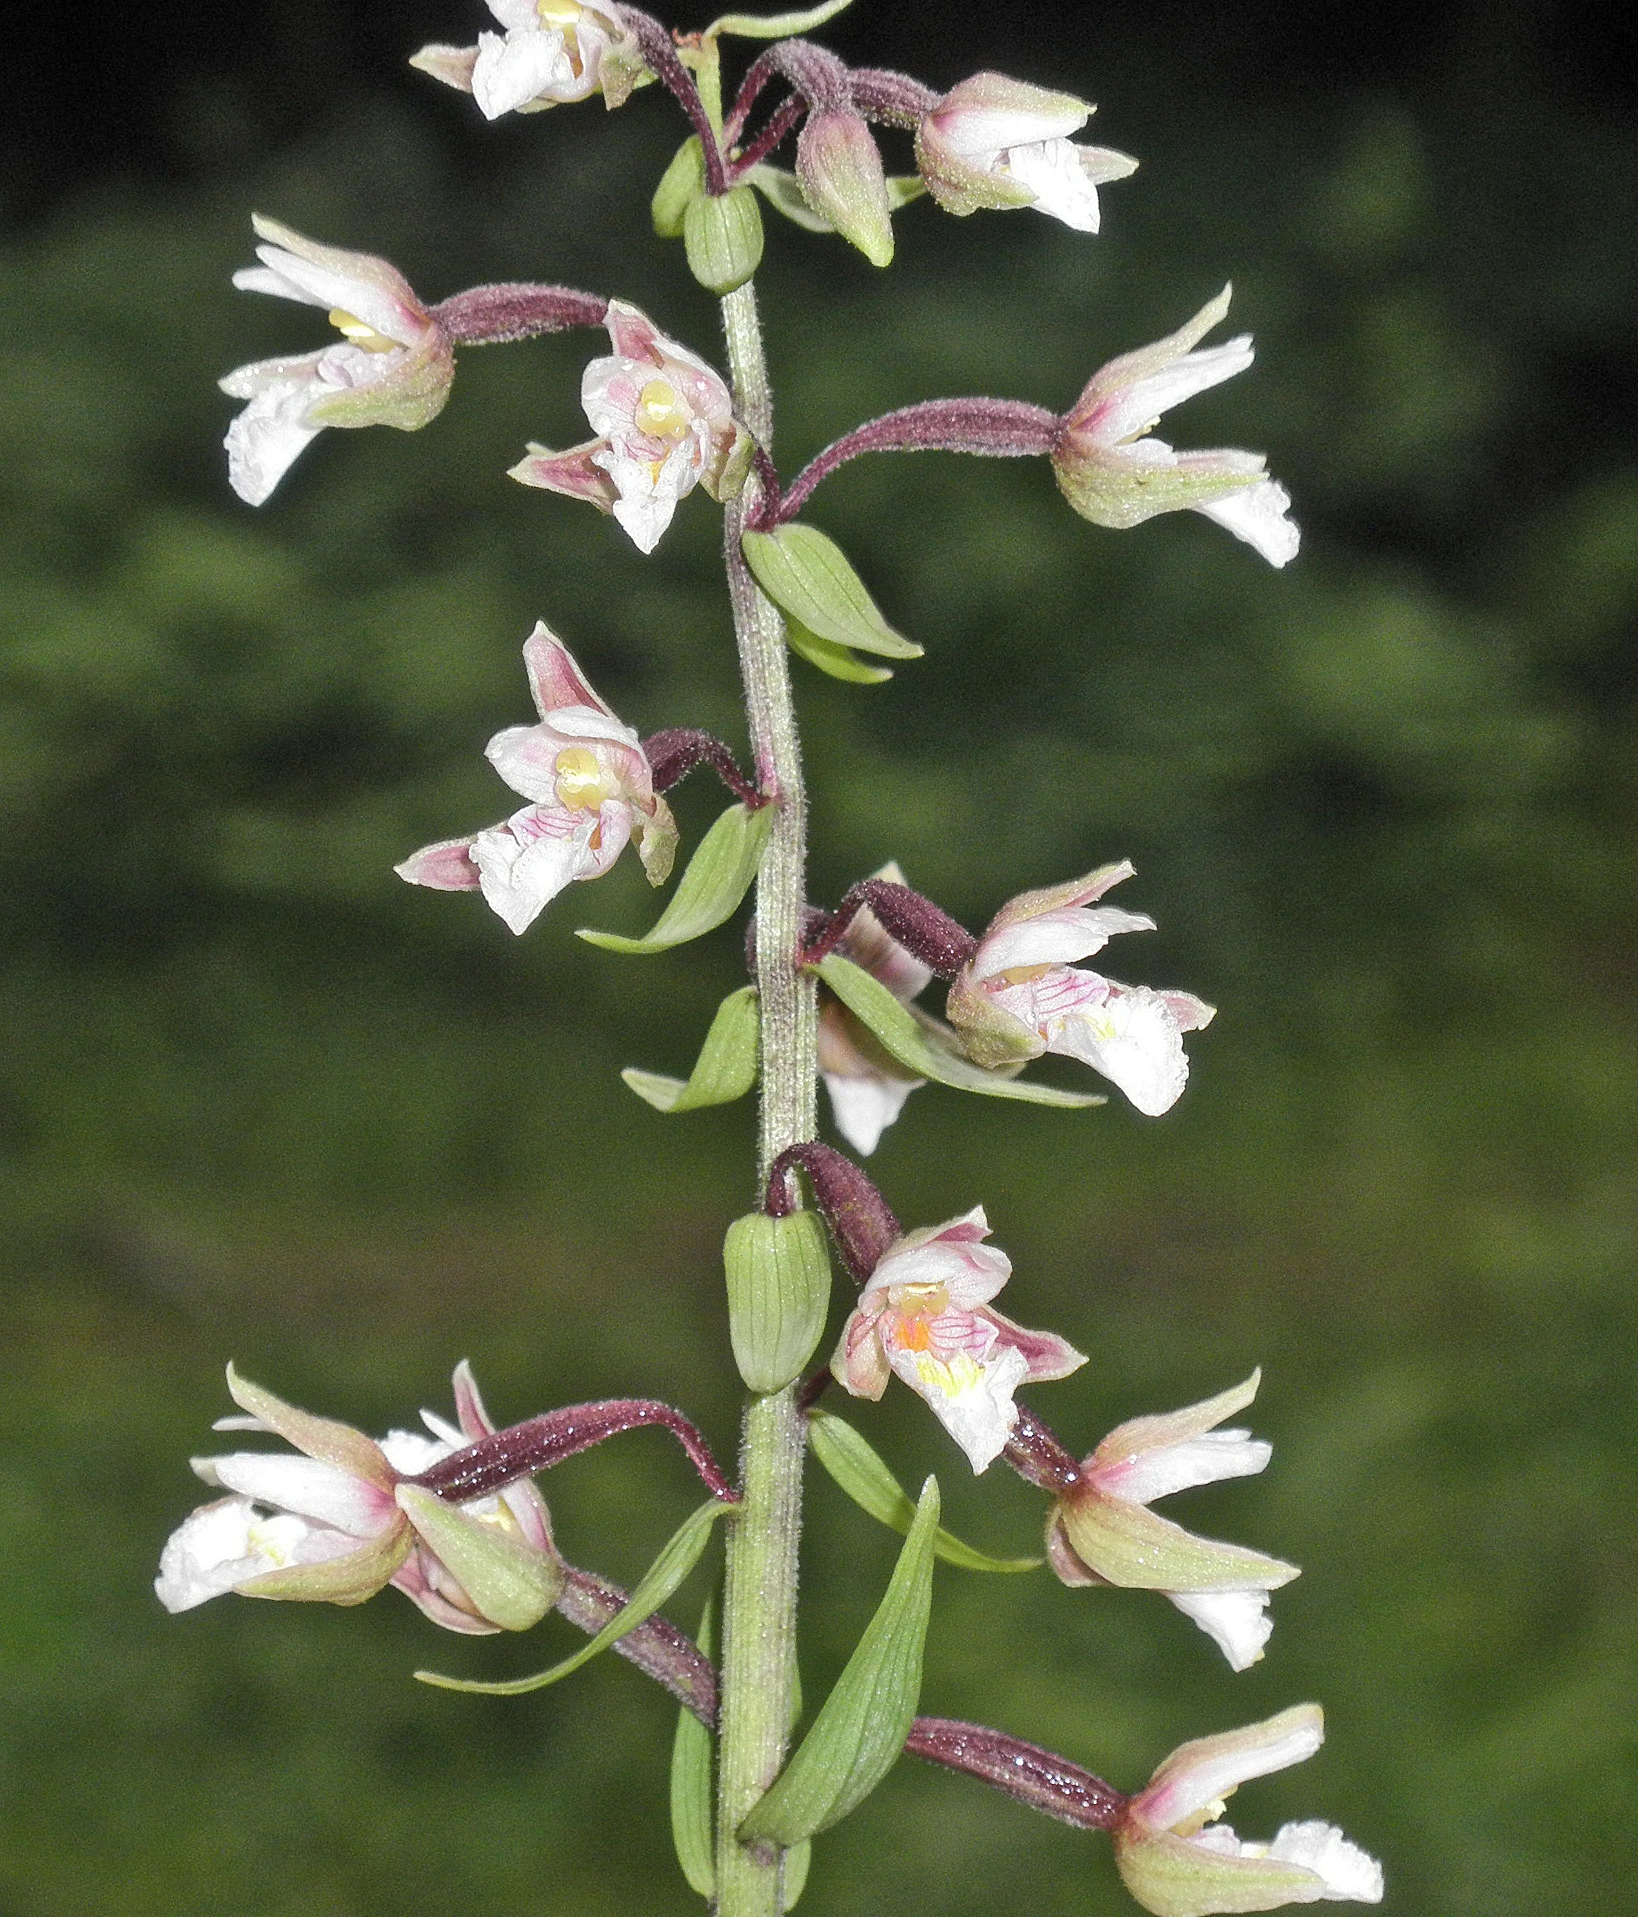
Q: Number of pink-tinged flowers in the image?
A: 13